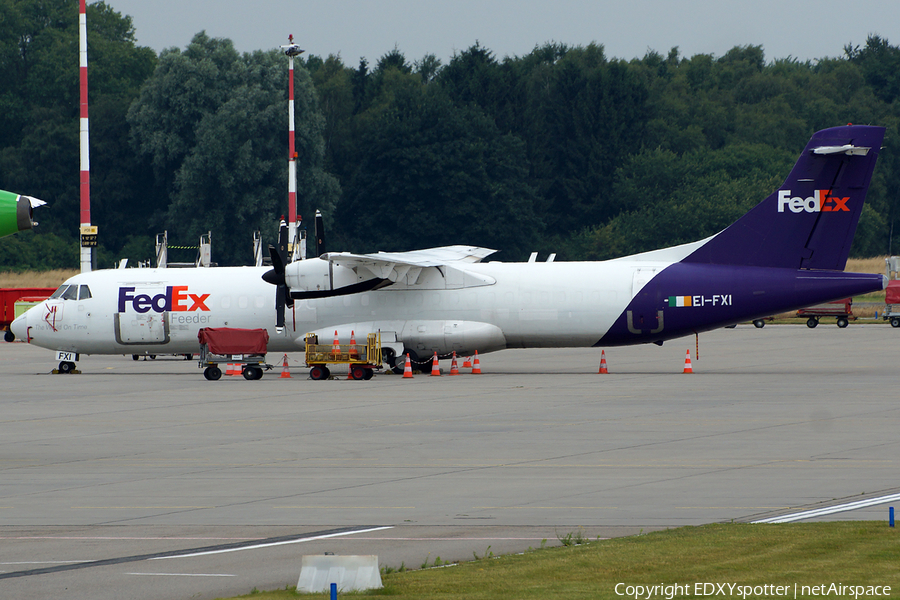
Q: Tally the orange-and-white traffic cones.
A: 13